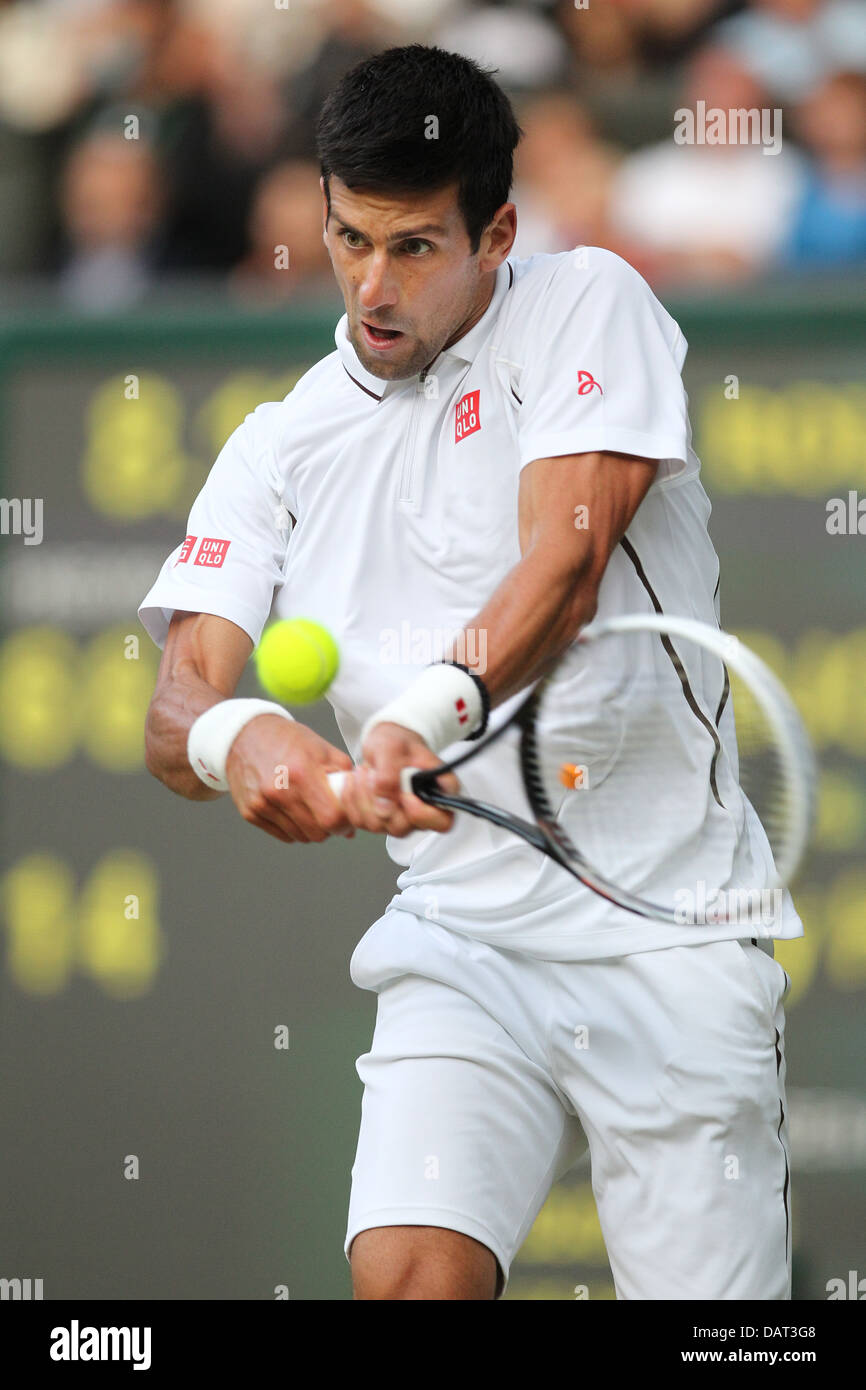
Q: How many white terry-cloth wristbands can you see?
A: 2